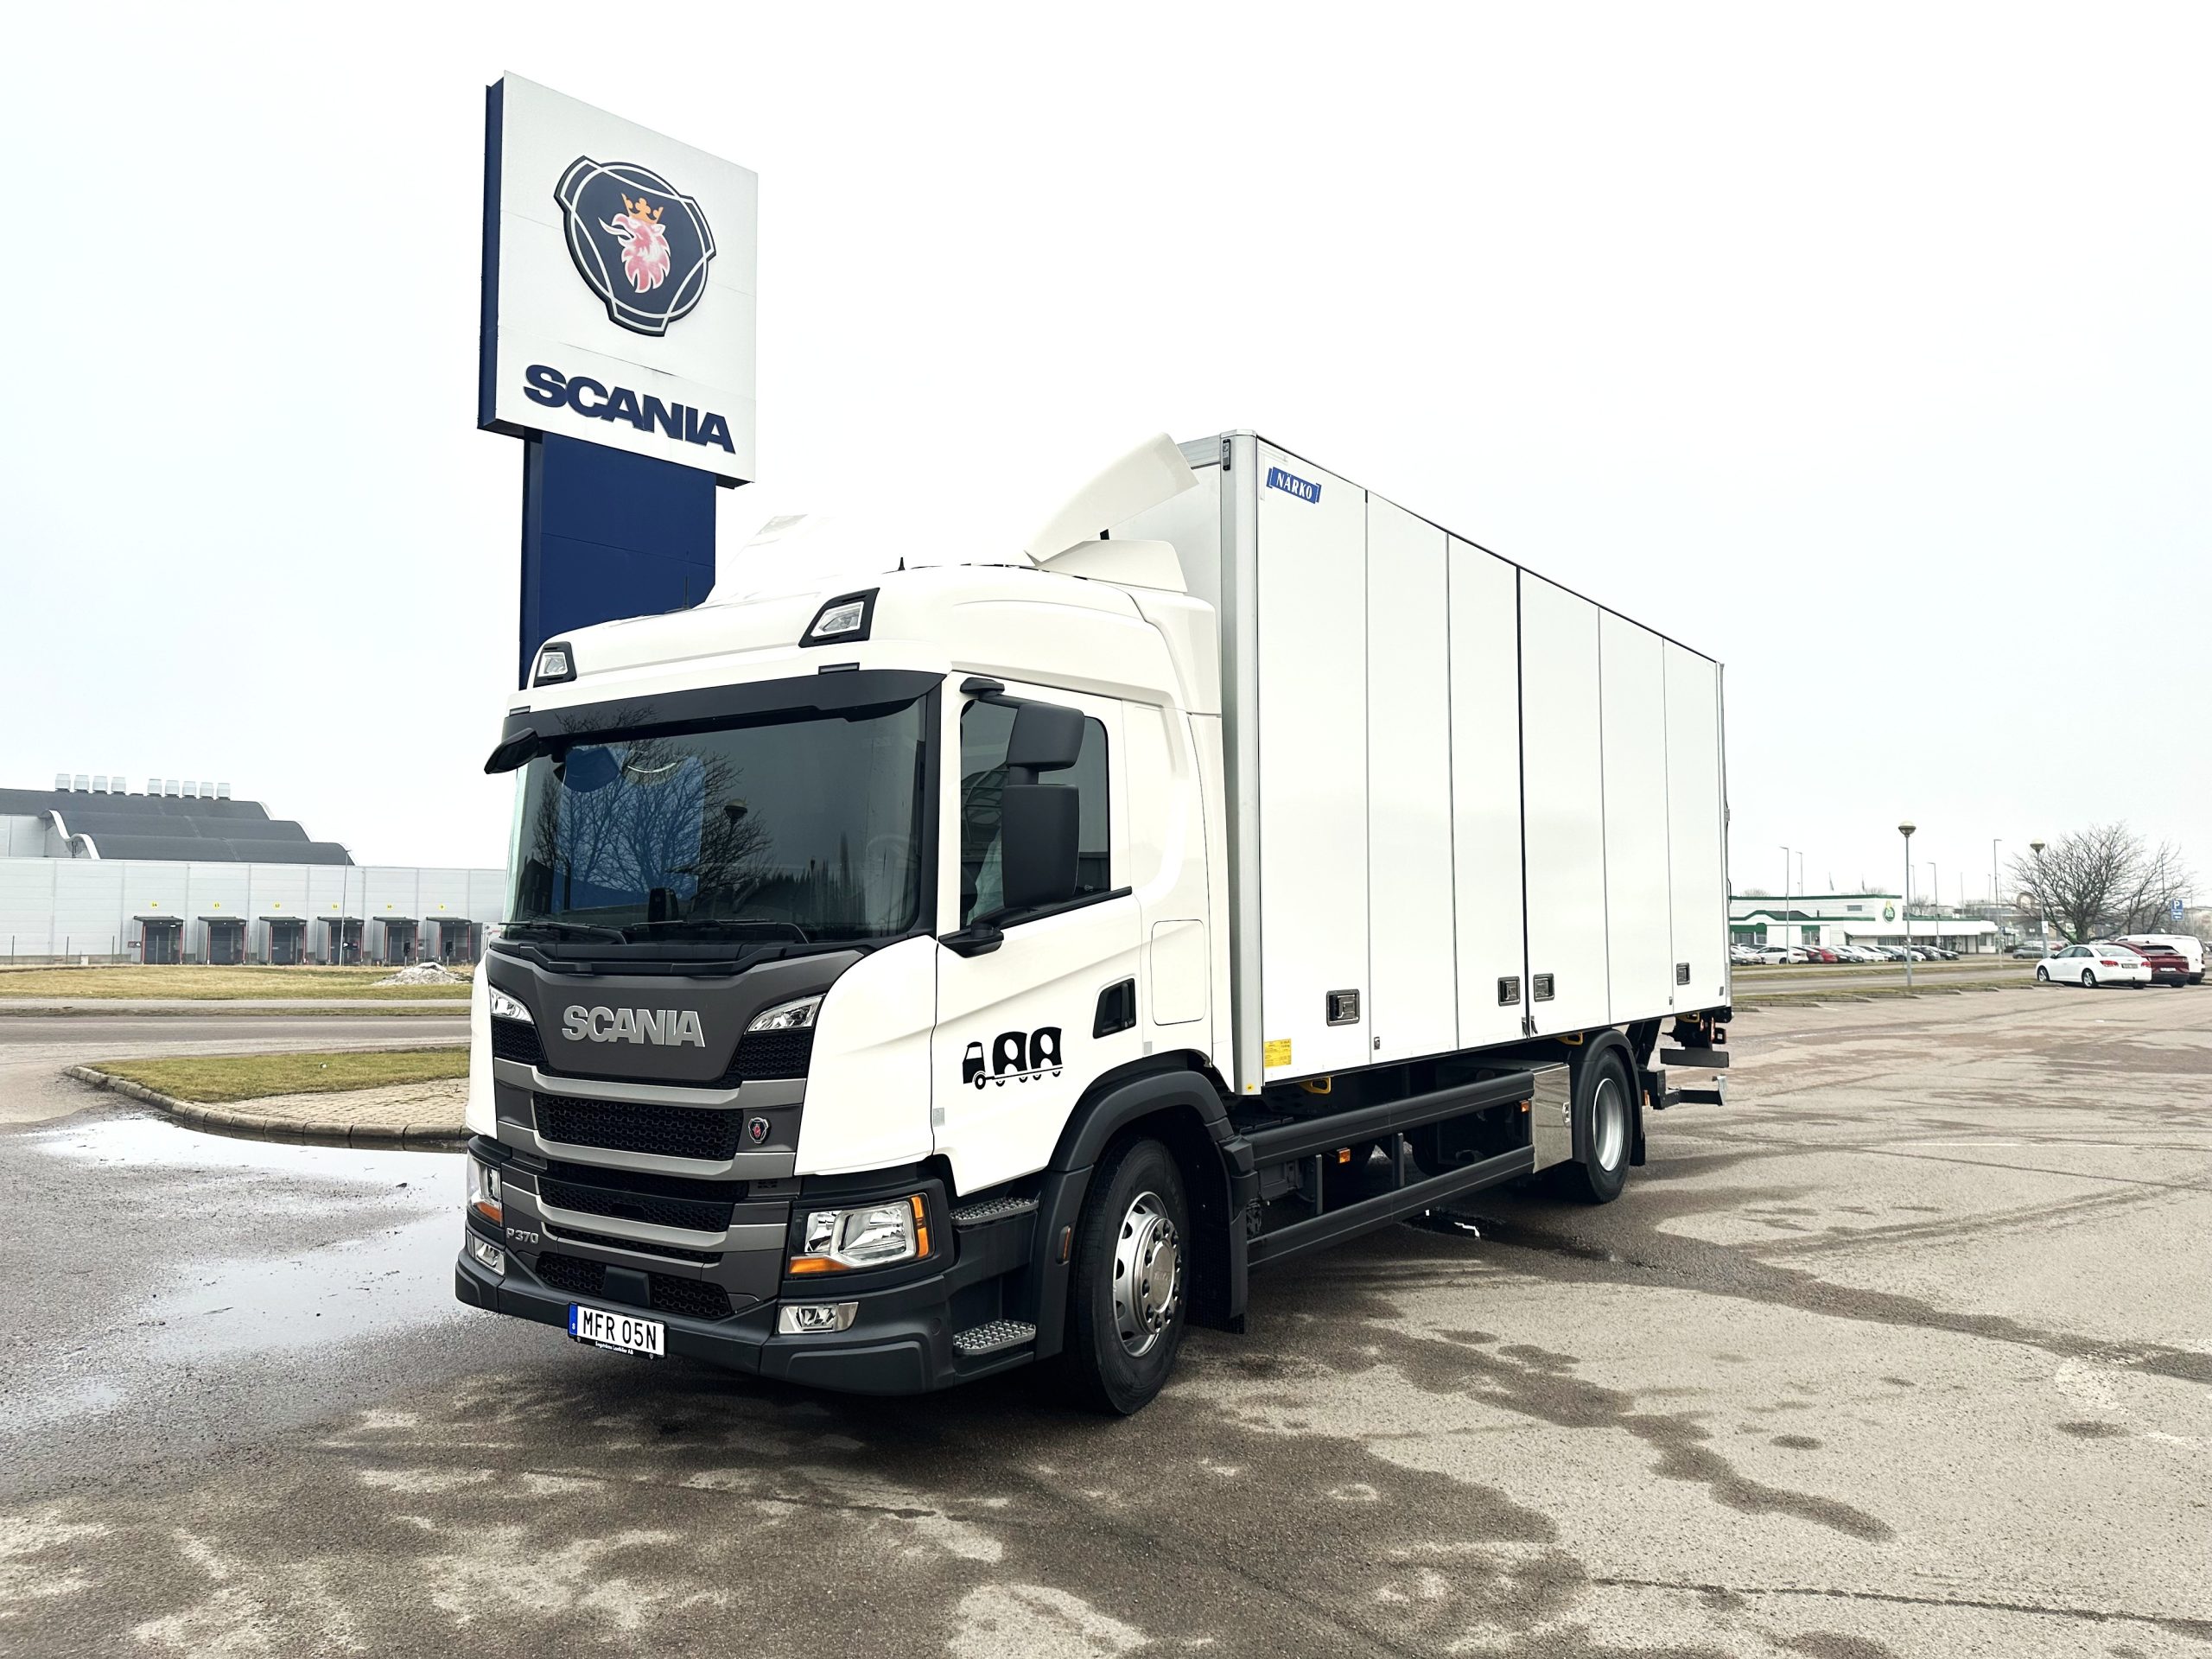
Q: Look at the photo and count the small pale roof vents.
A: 9